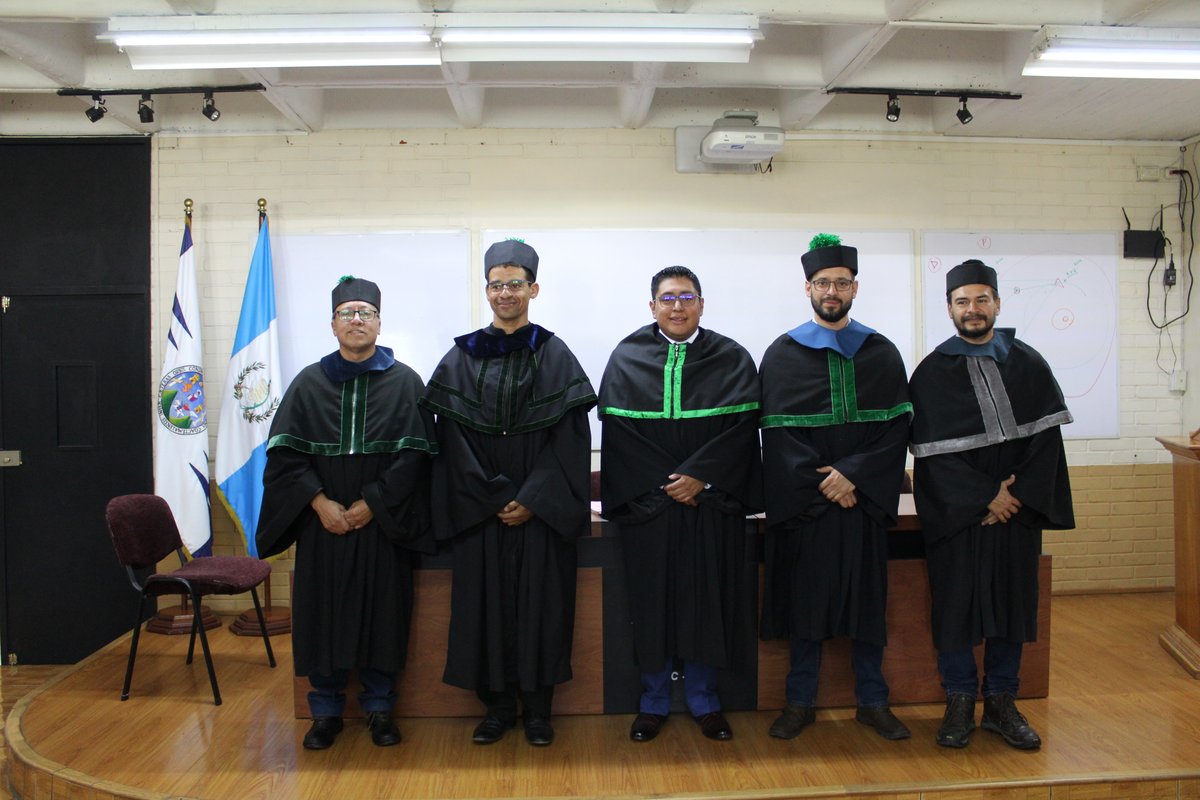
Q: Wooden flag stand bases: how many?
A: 2